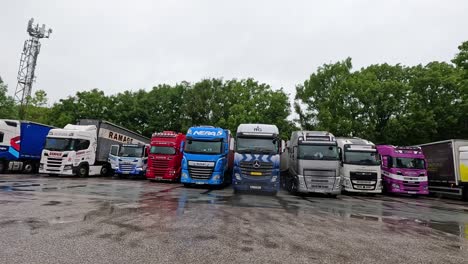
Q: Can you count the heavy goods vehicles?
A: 10